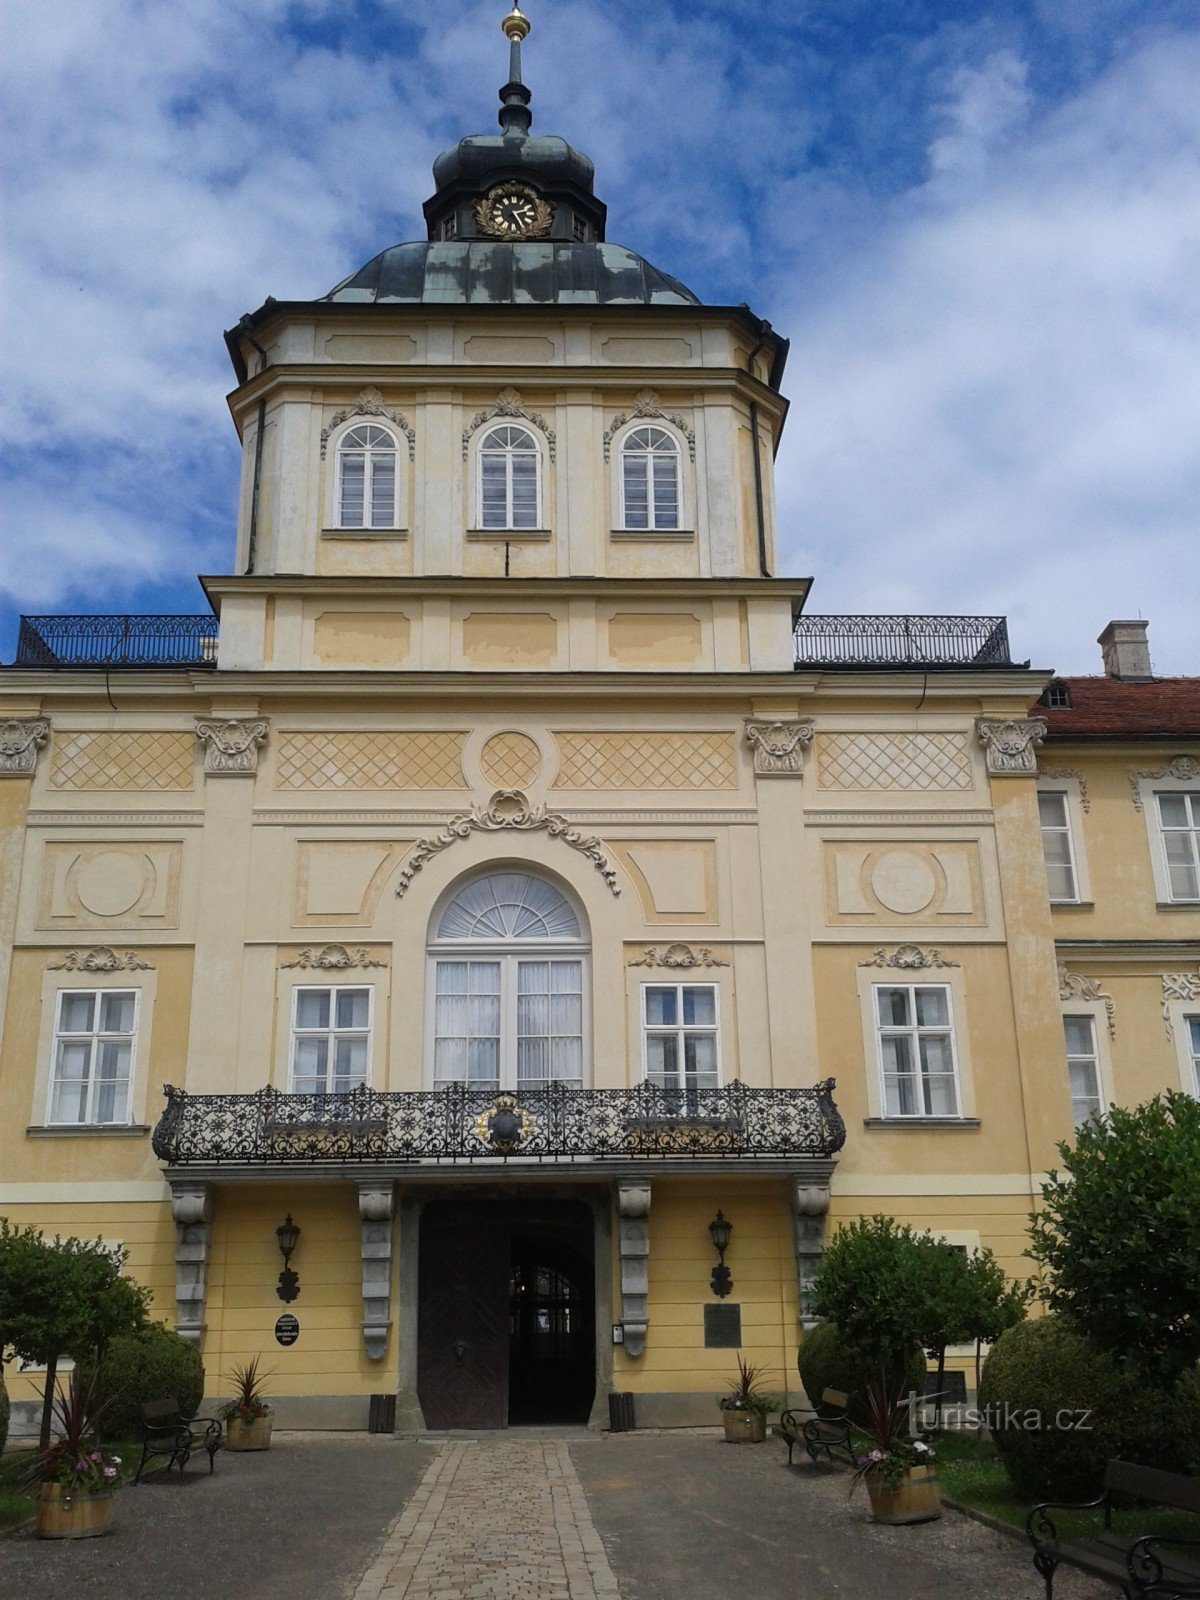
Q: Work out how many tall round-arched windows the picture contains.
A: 4